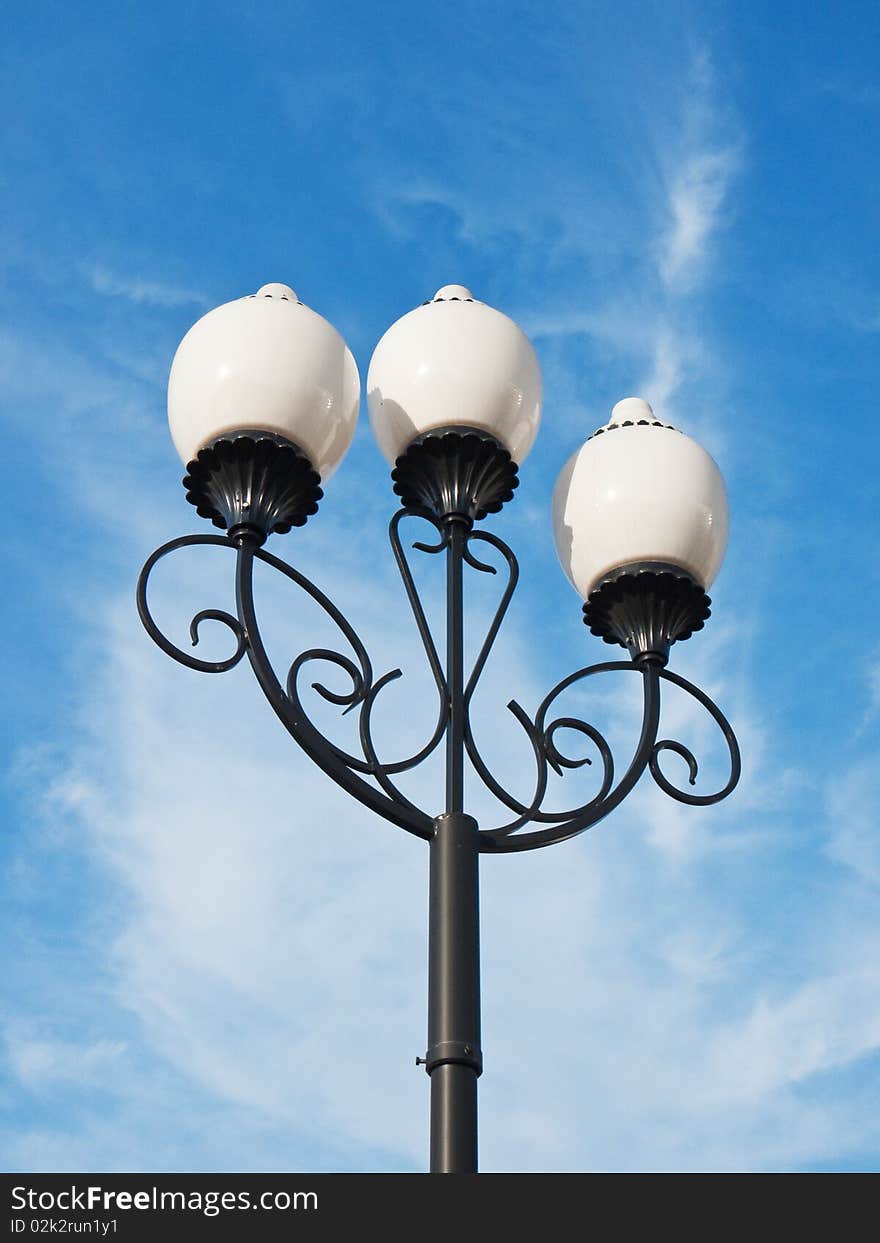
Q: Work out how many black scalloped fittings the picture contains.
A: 3